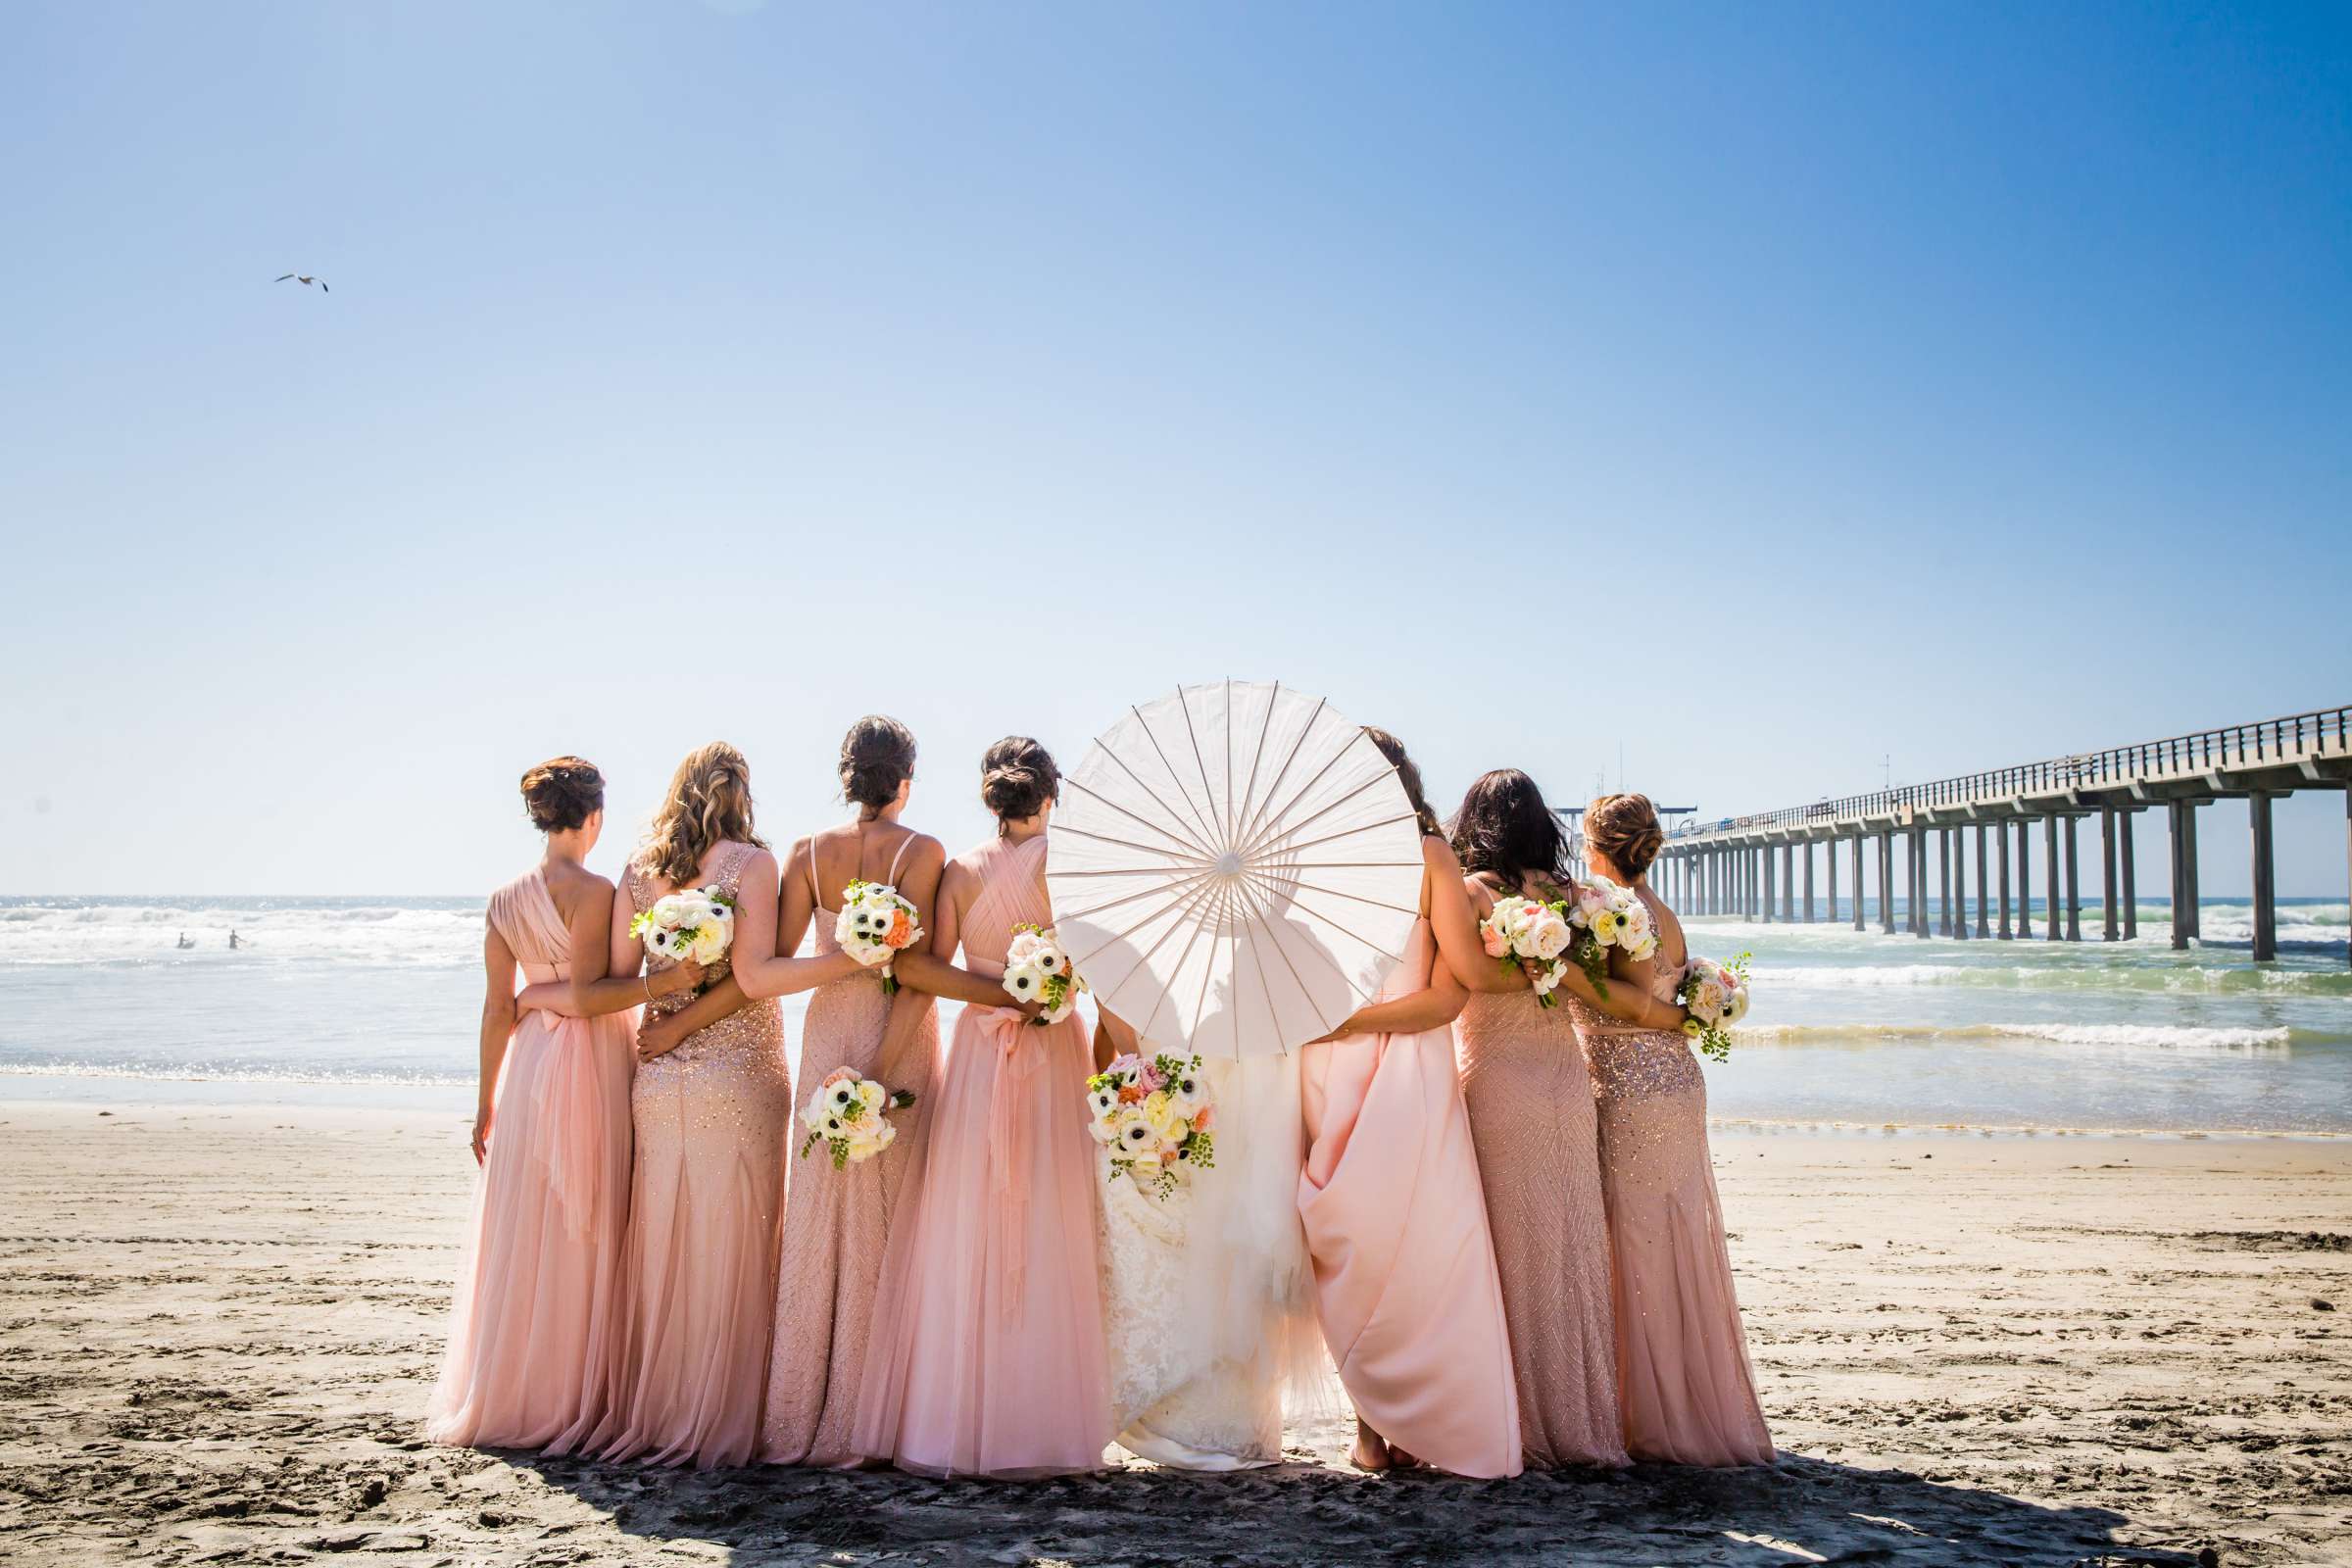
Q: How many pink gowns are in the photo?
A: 7